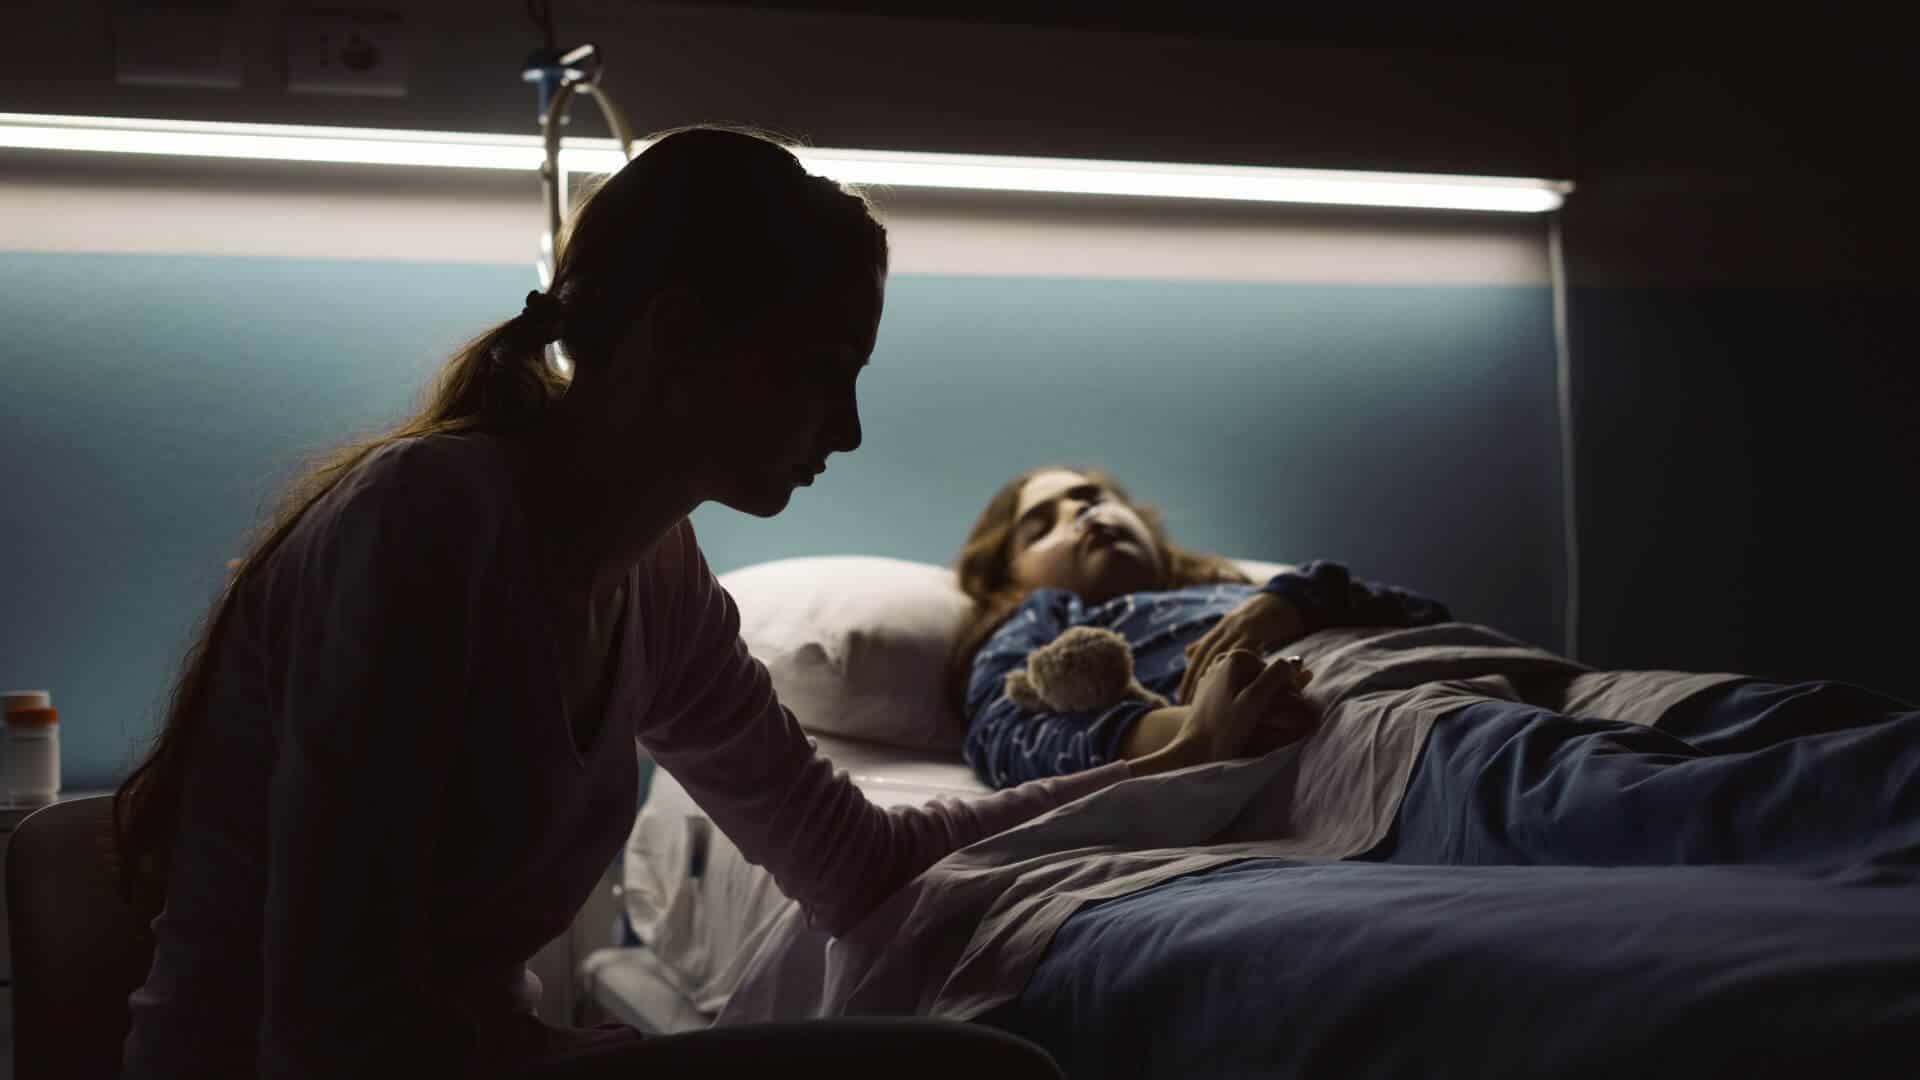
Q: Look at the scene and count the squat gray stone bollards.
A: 0